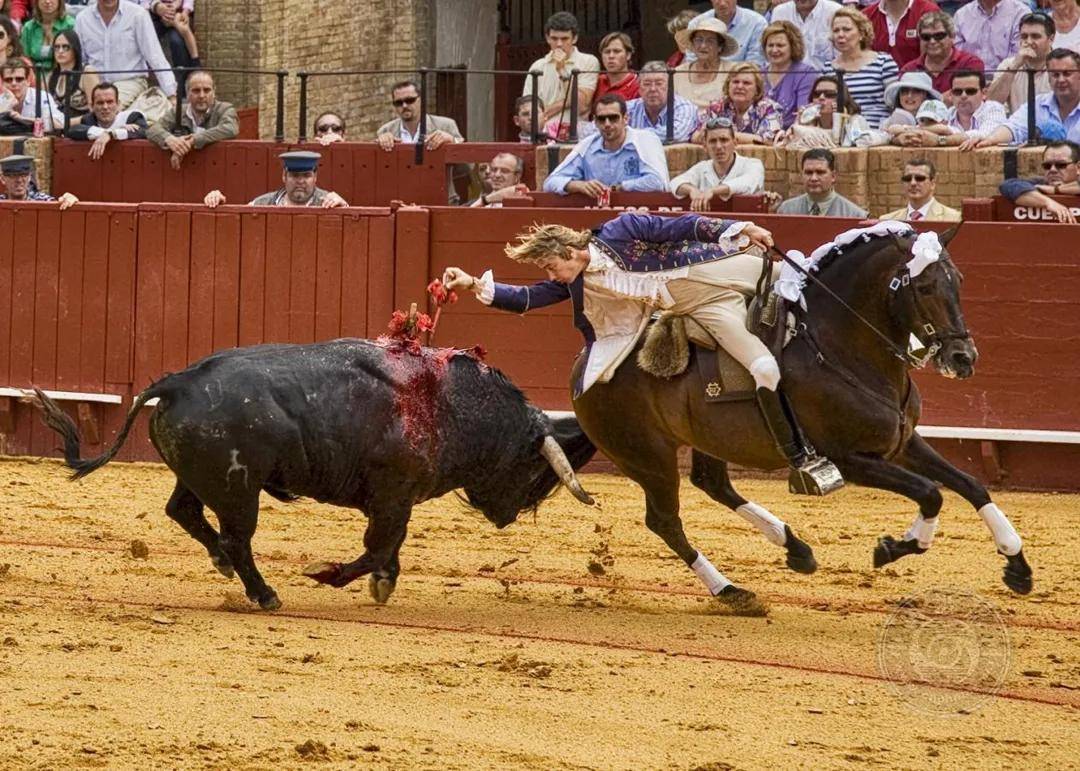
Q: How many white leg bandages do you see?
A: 4